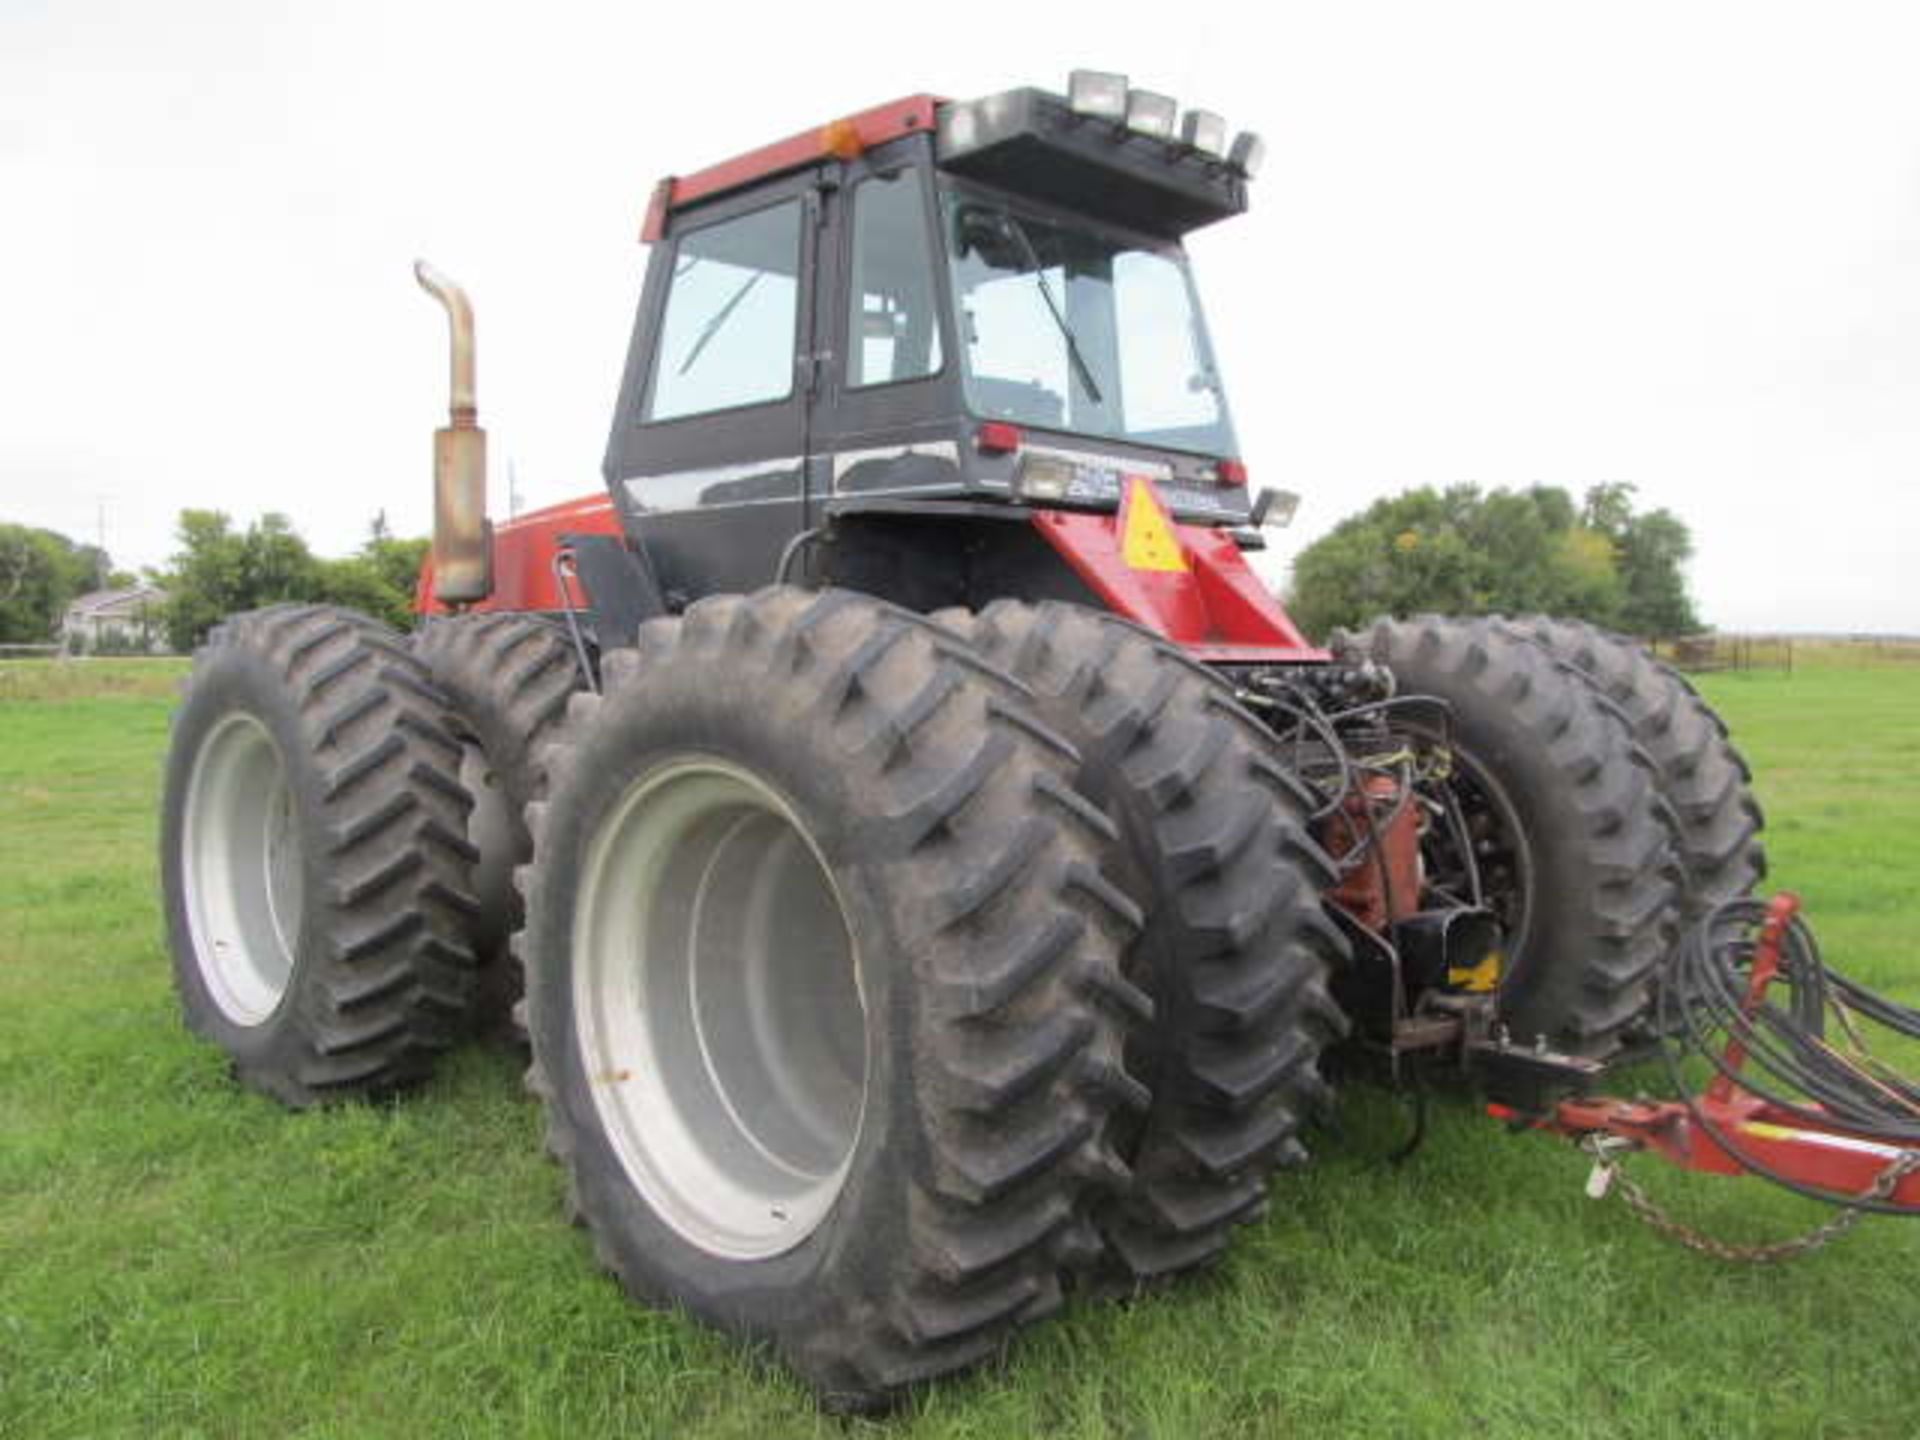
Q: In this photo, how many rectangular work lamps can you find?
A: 6